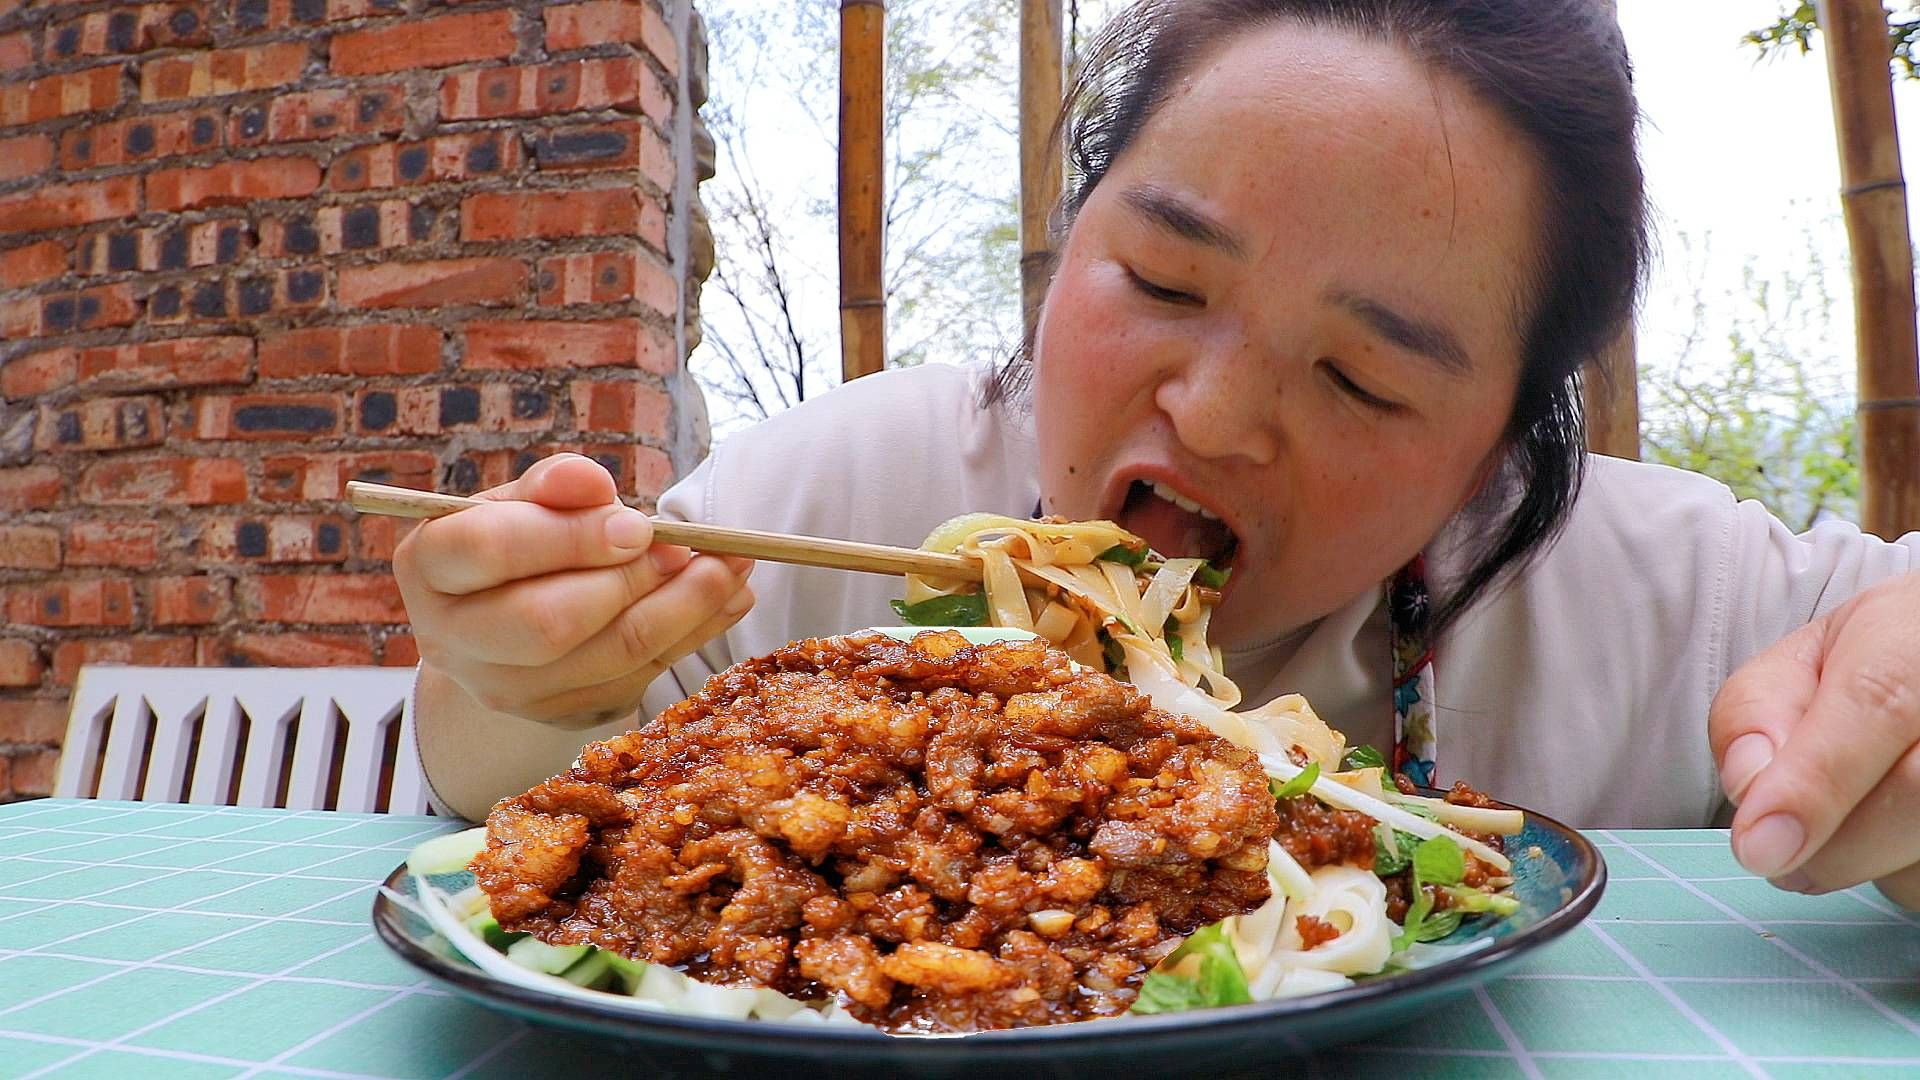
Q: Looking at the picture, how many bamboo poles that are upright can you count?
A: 4